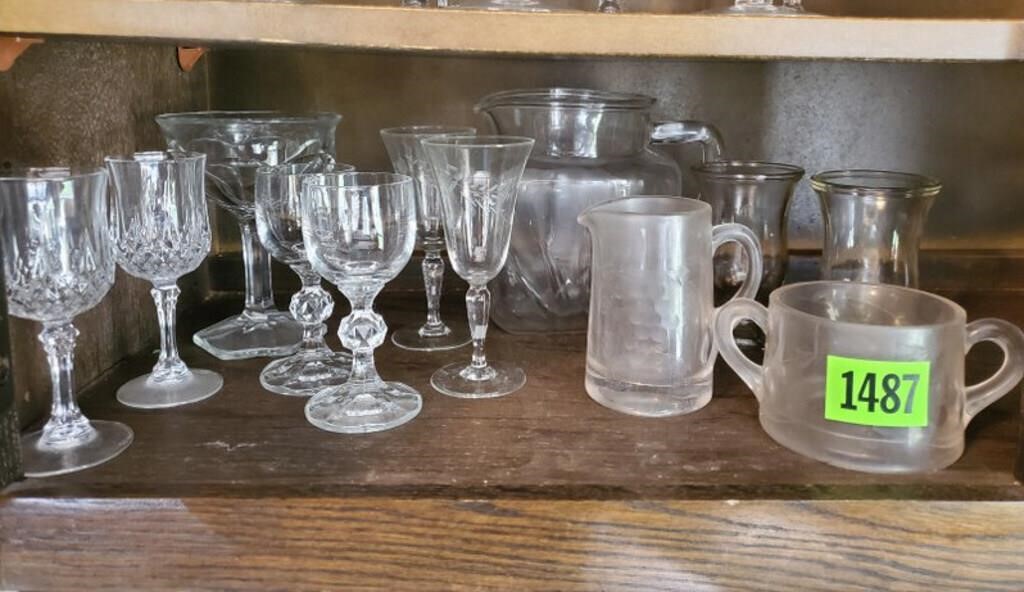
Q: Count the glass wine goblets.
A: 6